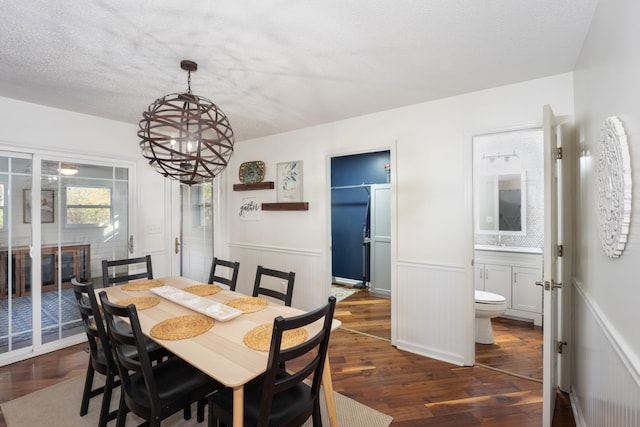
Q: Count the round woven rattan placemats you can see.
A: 6